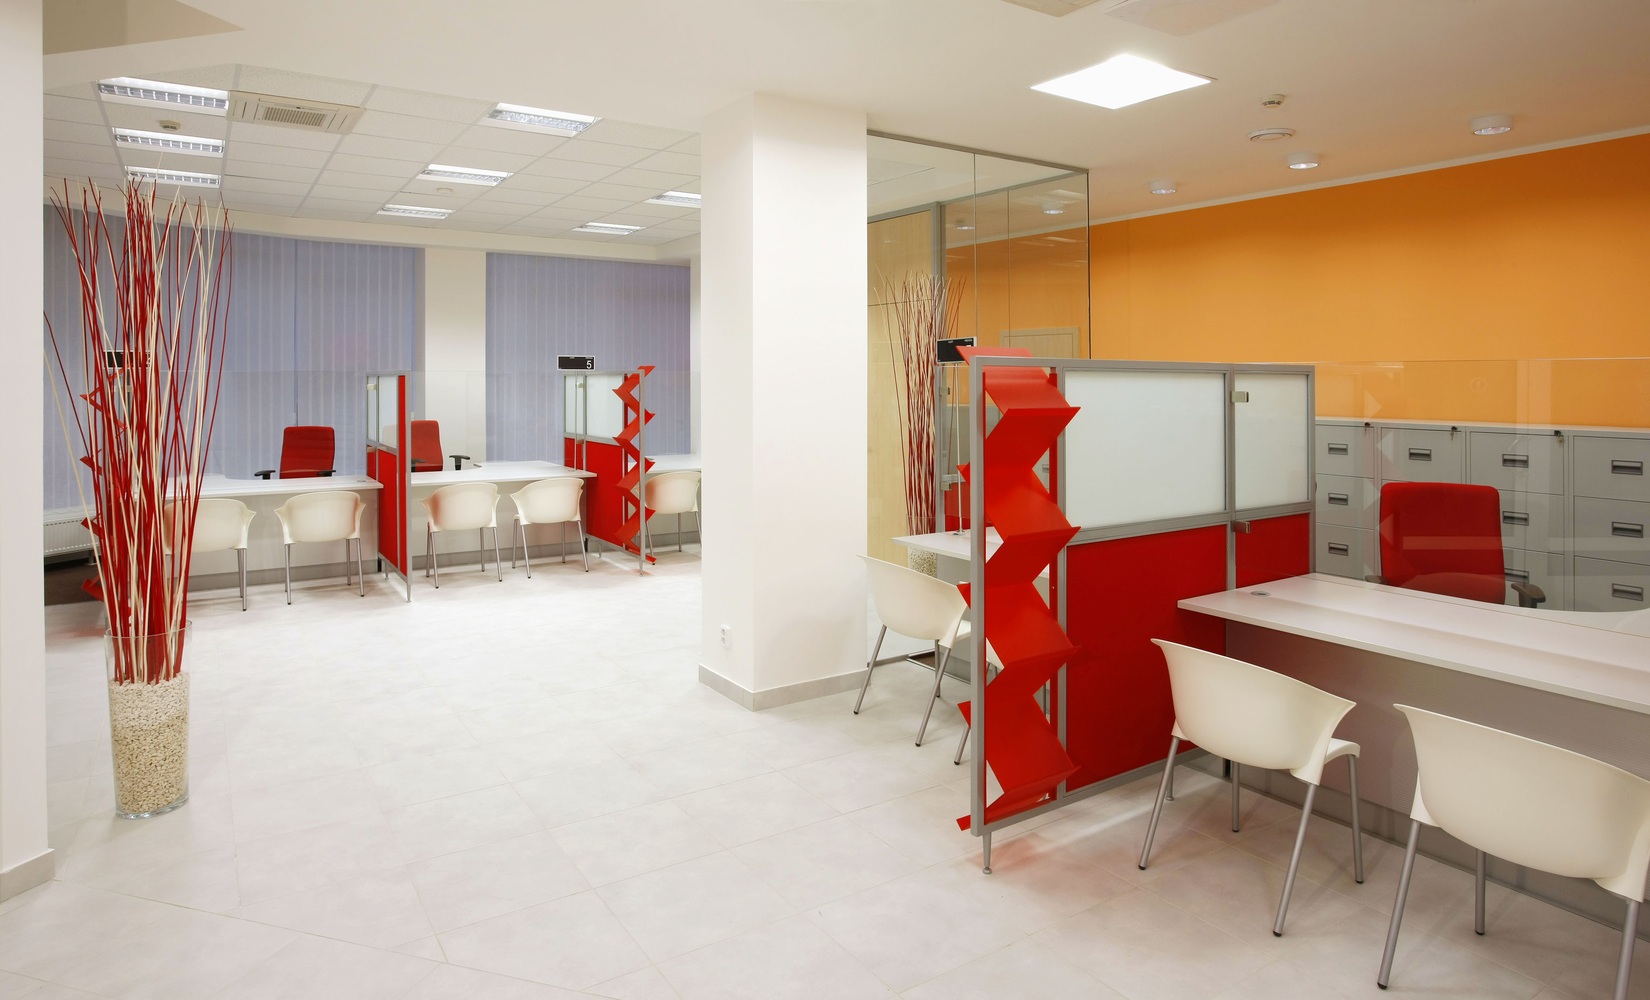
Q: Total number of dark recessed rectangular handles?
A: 10